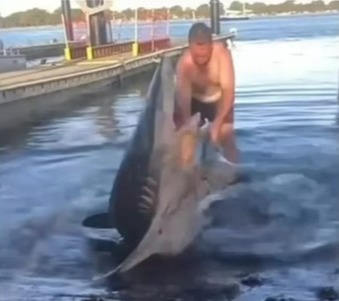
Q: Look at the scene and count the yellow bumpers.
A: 3